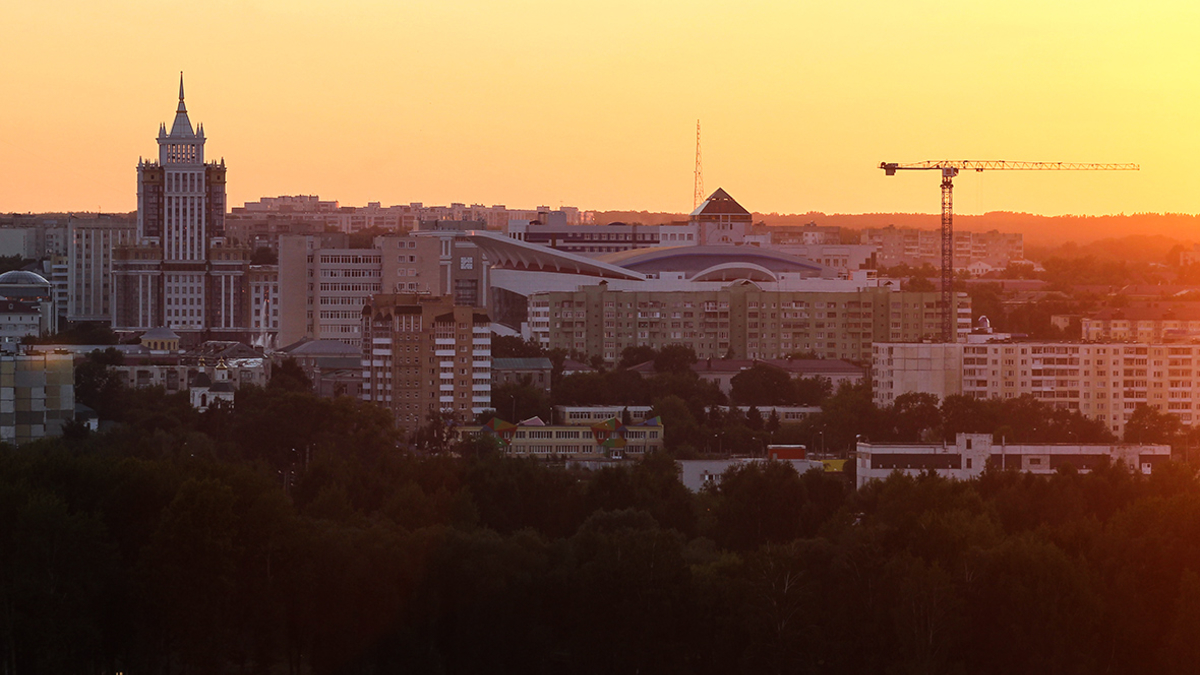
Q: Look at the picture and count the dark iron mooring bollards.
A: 0